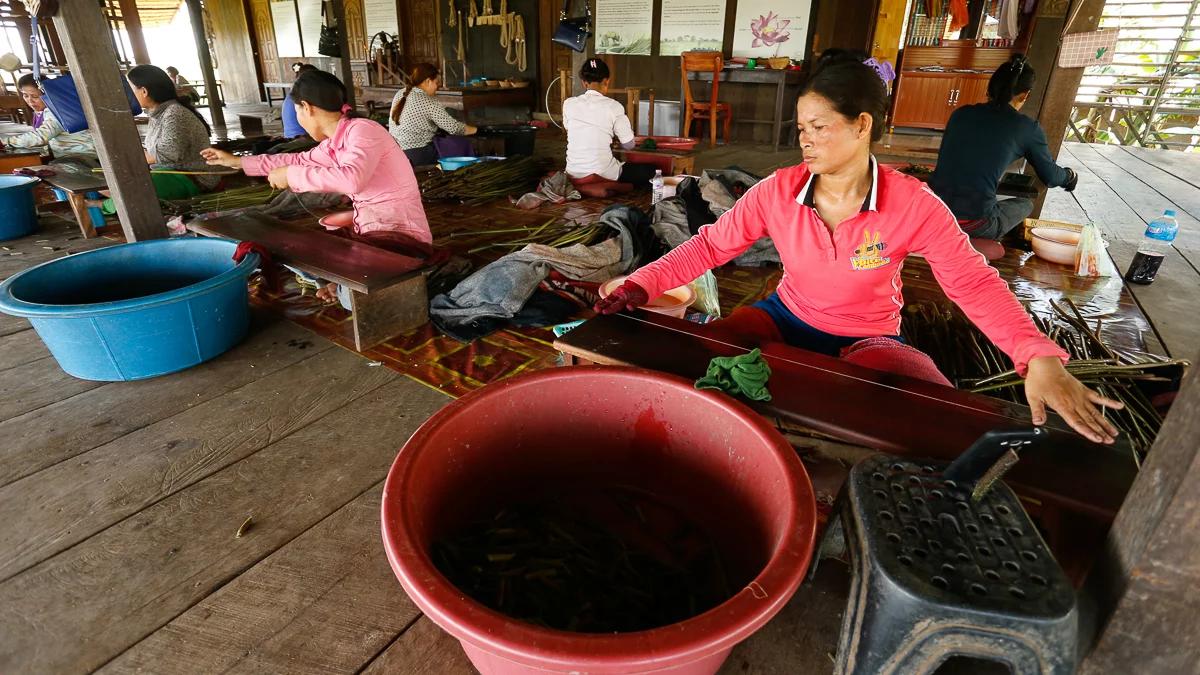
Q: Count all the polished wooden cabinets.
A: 1